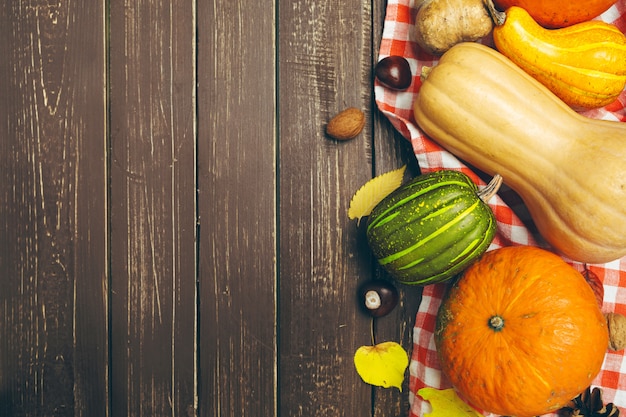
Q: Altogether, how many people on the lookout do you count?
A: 0